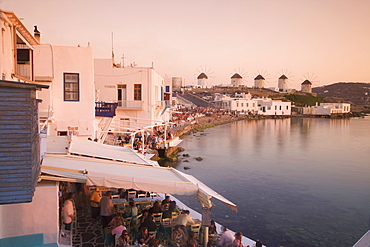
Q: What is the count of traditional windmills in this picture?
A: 5